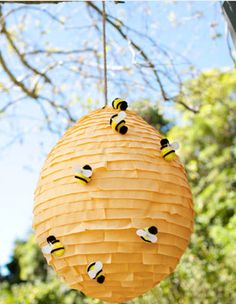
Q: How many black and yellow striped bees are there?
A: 7